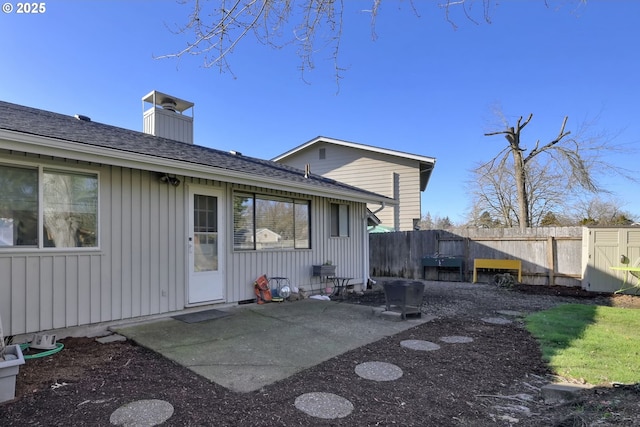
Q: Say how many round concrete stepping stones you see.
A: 7